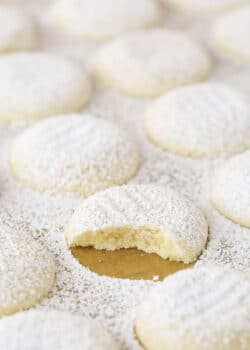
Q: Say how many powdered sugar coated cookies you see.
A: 13